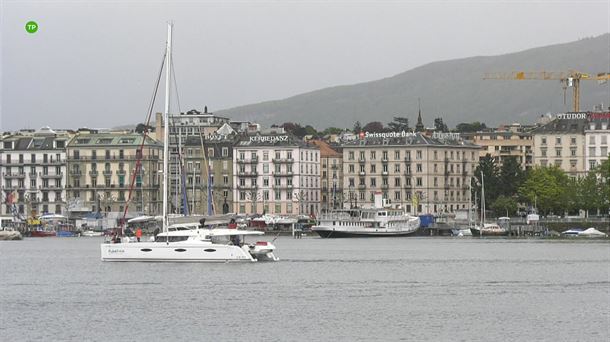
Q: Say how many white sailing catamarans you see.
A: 1